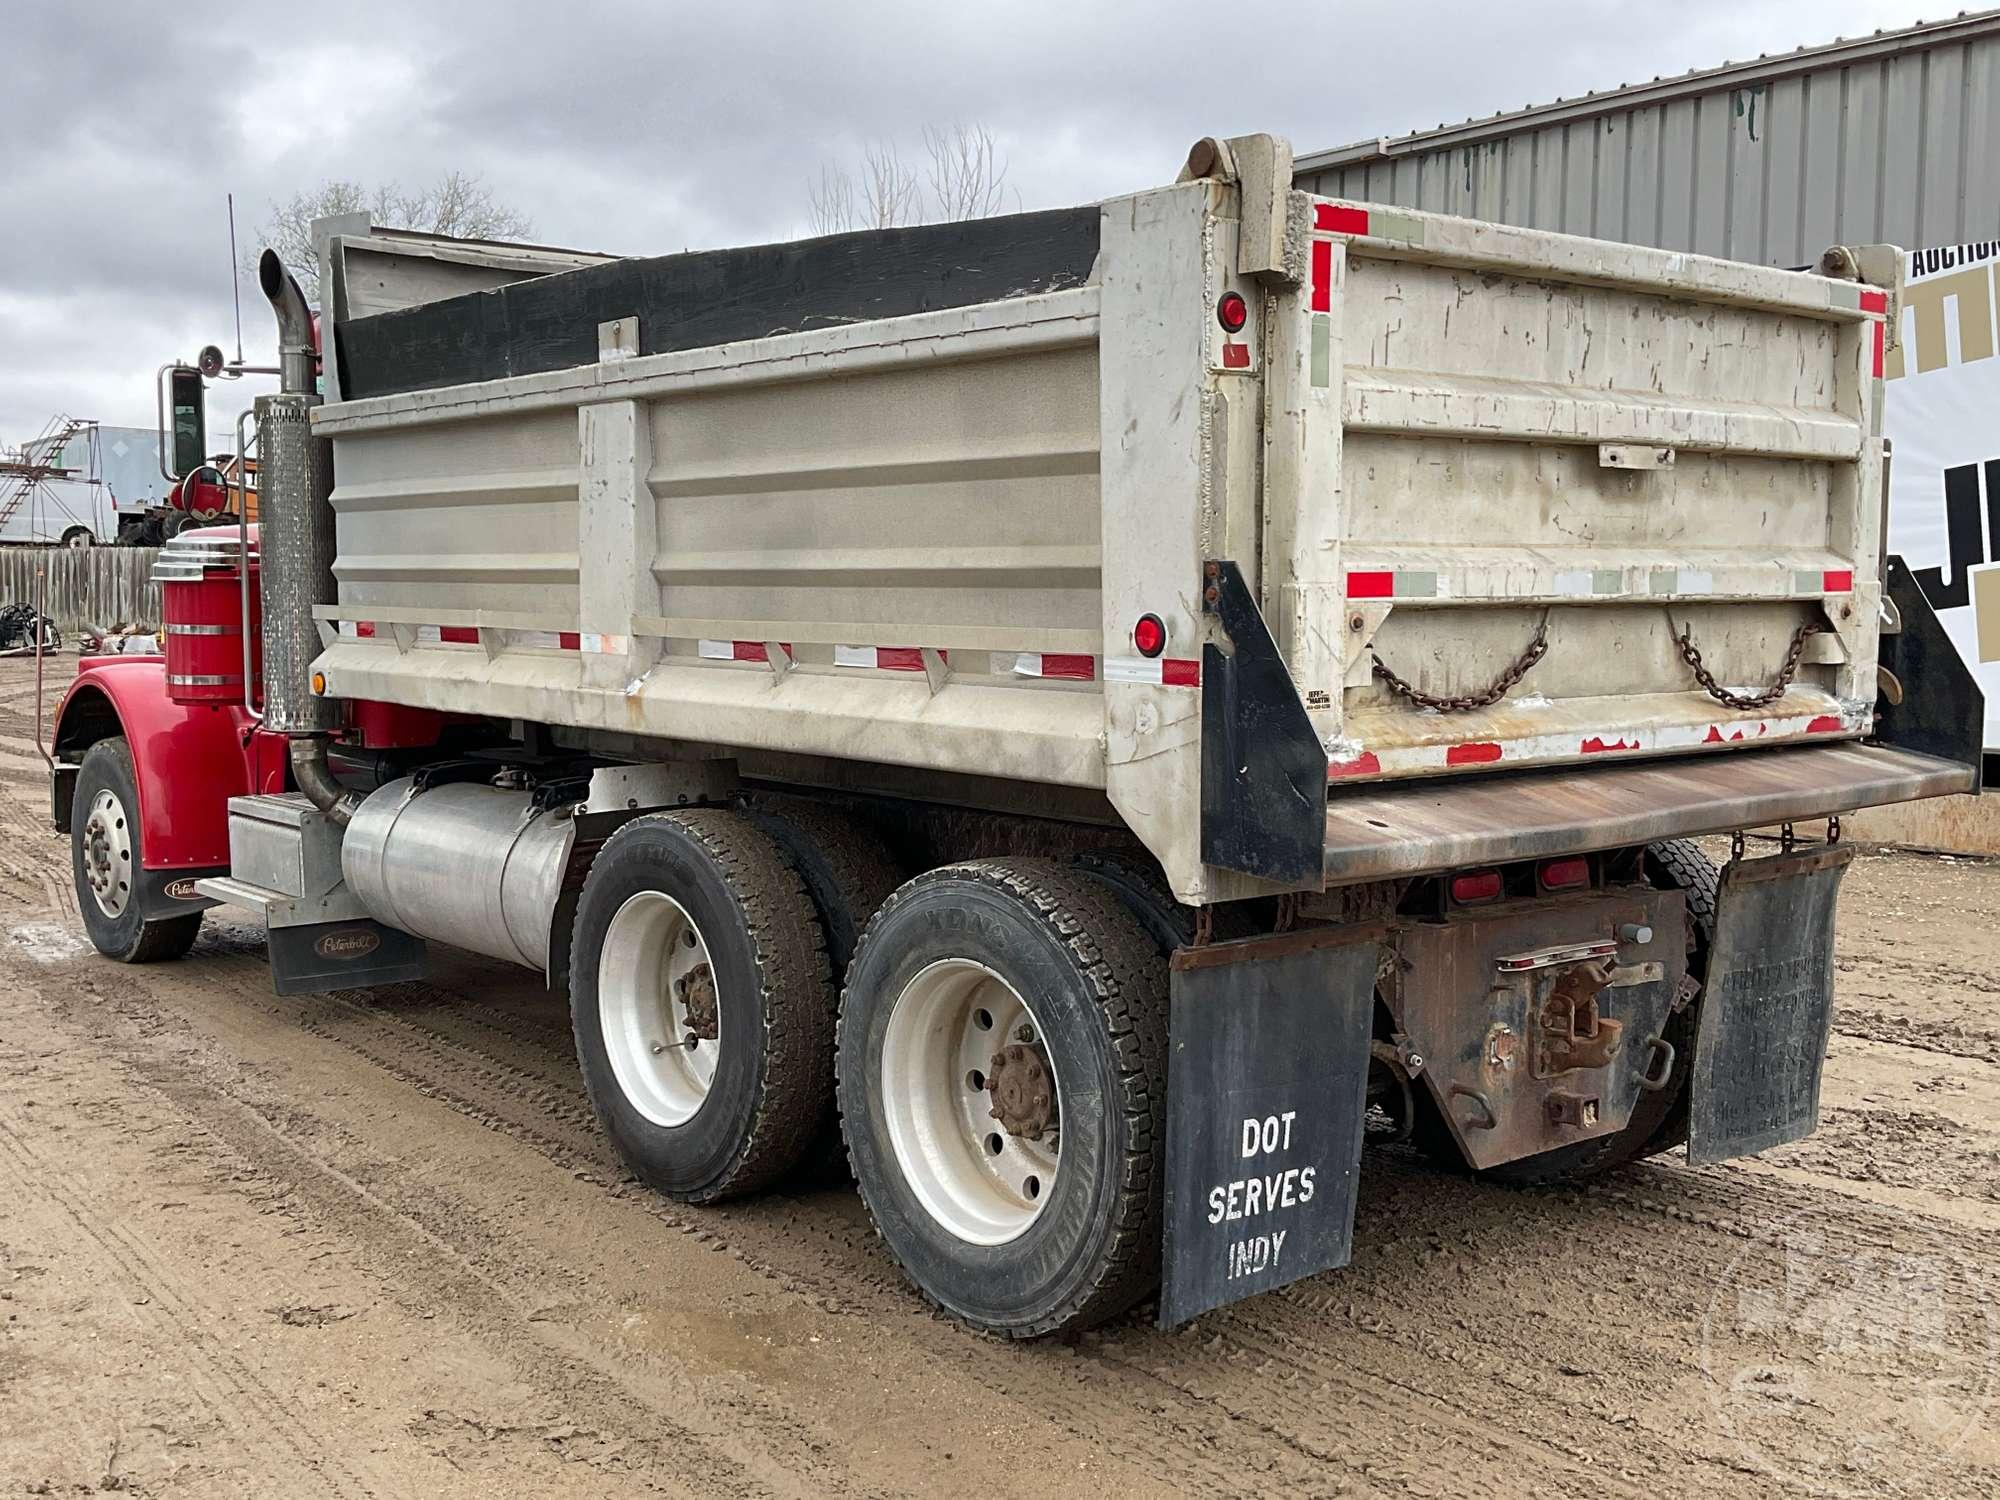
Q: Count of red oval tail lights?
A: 2